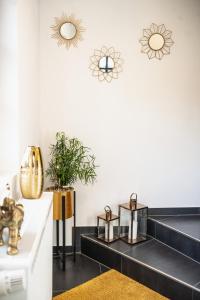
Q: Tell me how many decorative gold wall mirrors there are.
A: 3